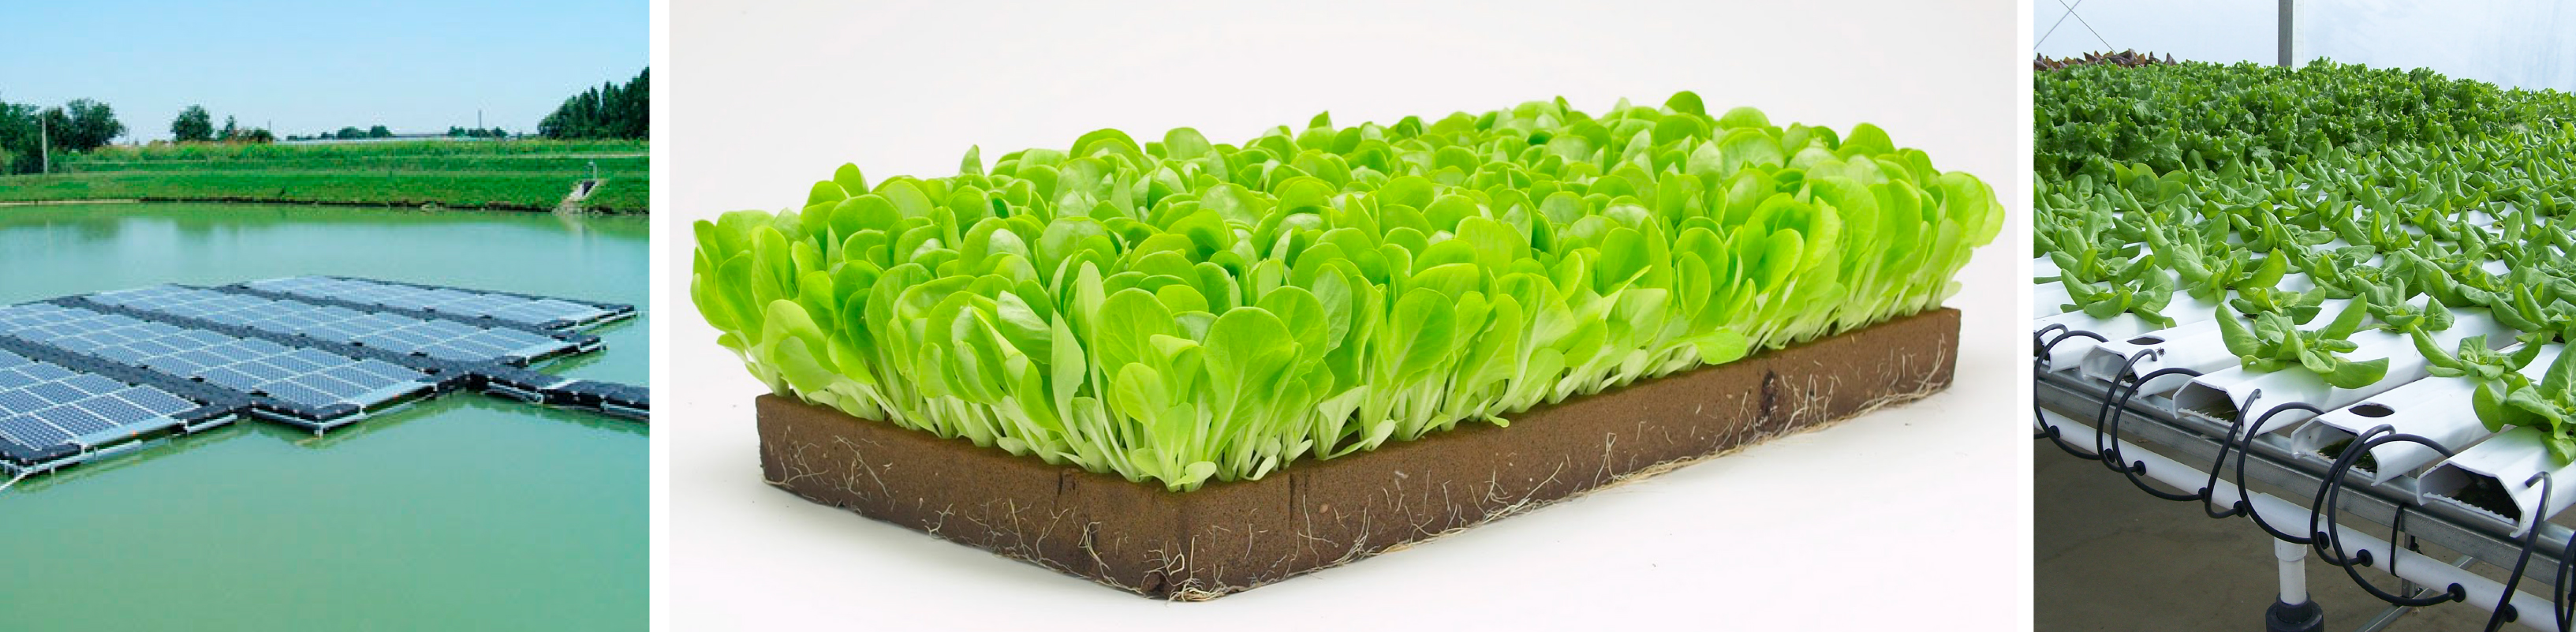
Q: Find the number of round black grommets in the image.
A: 9